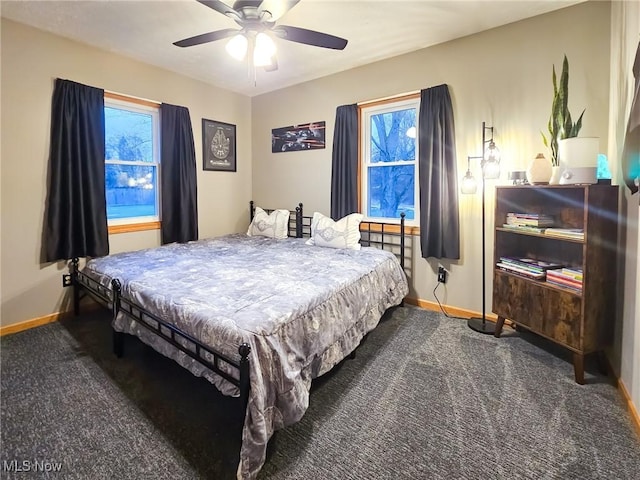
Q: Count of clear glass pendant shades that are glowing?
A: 3